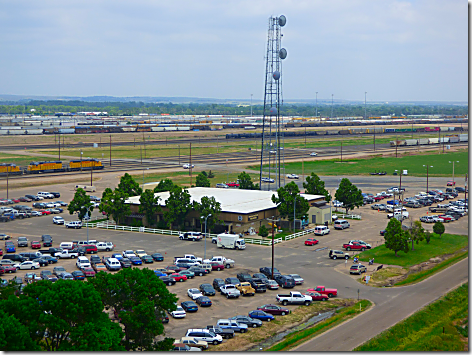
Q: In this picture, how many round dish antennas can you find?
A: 4